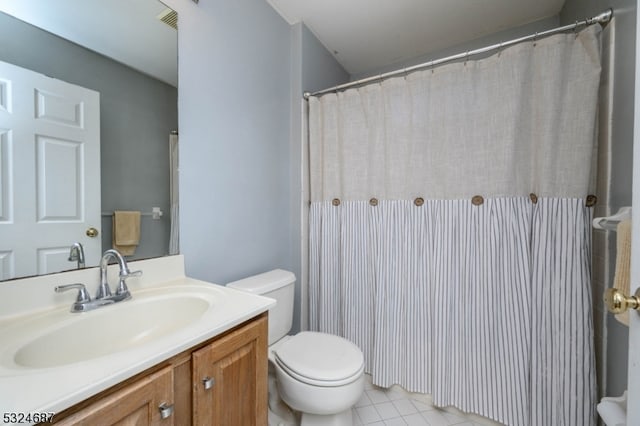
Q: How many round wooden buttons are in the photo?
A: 6